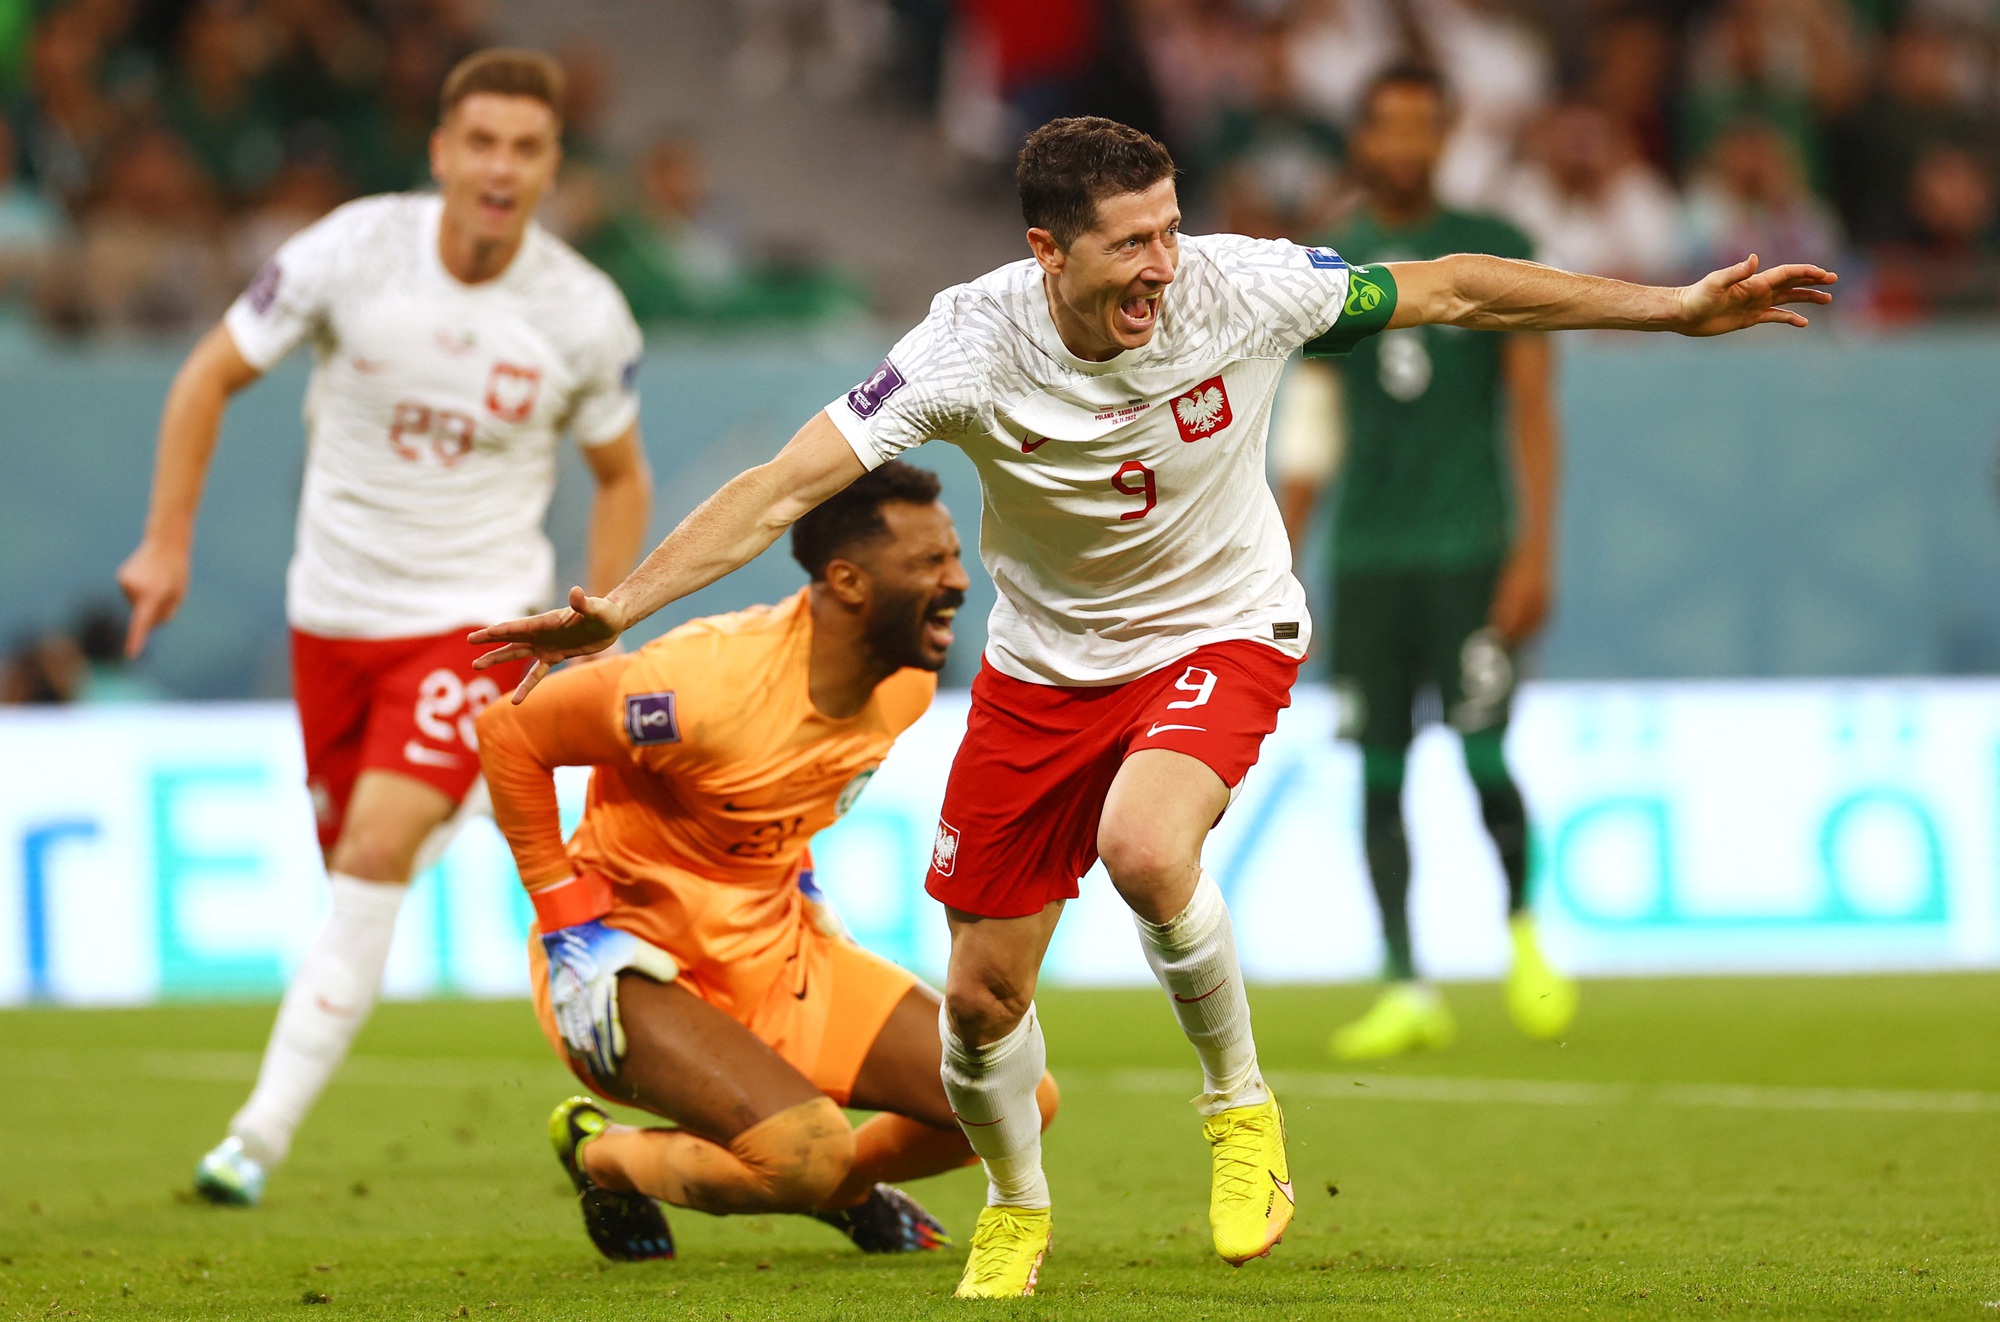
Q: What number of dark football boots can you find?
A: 2